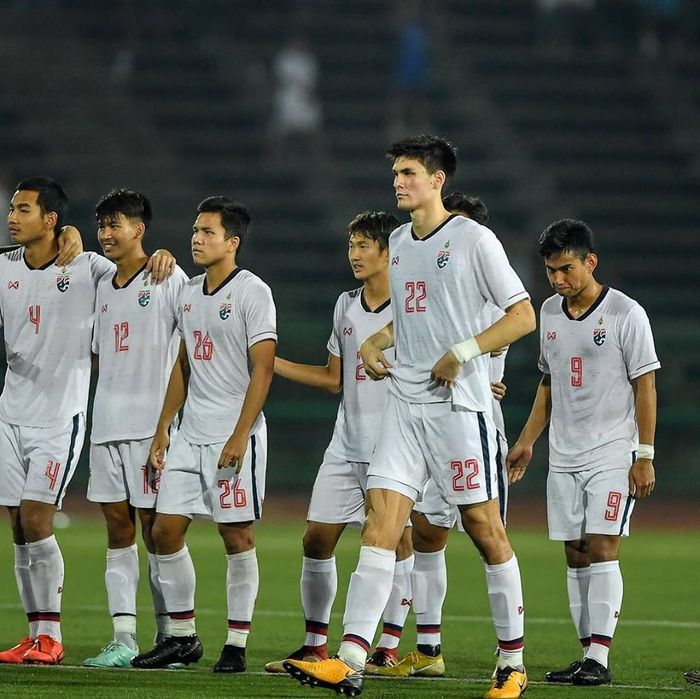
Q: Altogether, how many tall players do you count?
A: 1